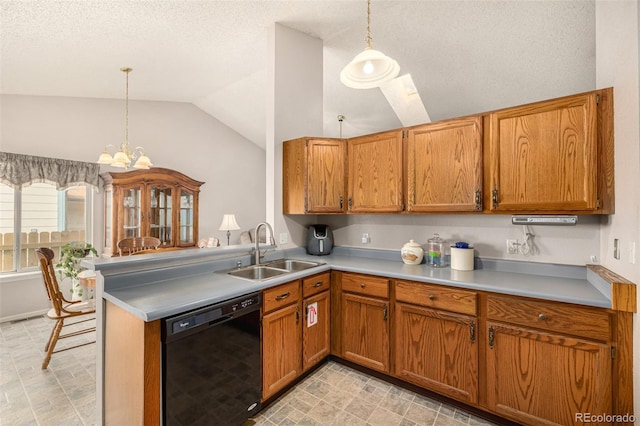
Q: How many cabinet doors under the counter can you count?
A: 5